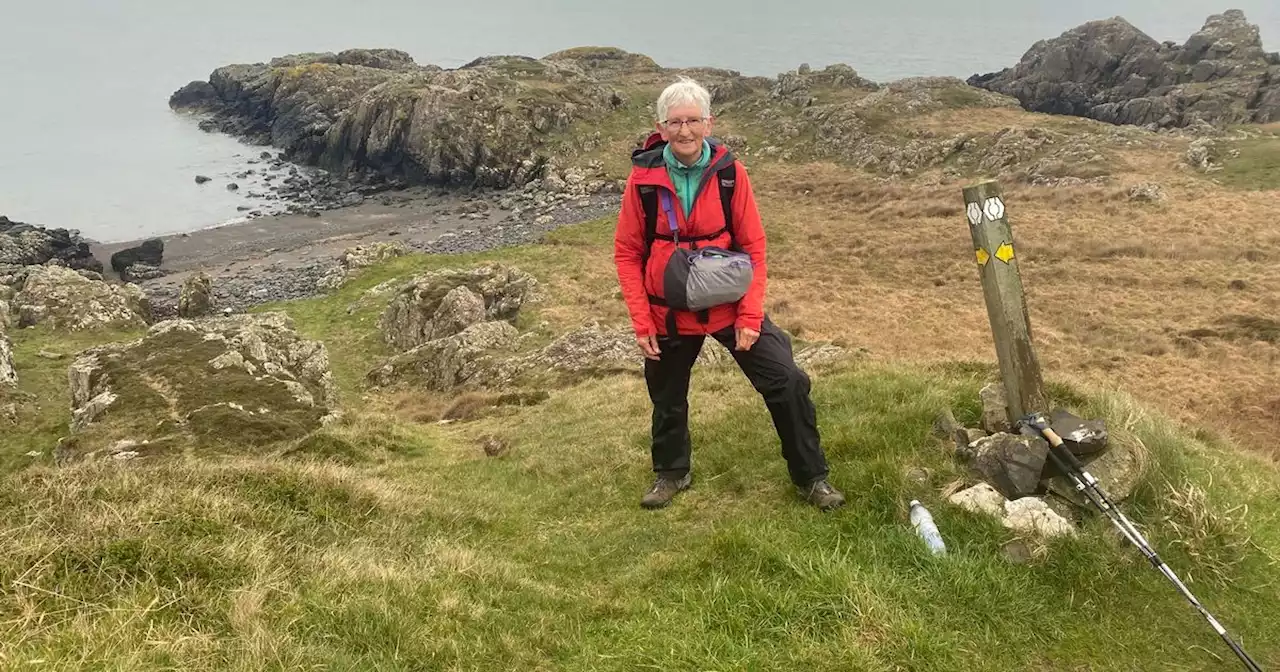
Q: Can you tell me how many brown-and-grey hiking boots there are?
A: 2